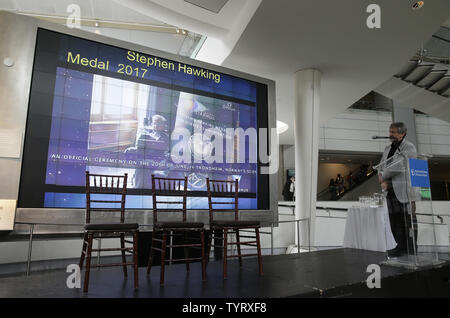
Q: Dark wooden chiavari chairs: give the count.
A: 3